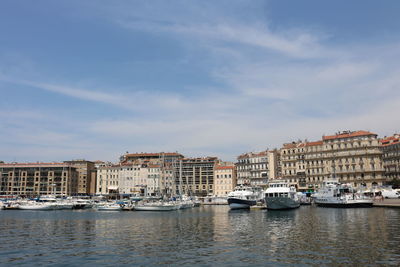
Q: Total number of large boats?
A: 3